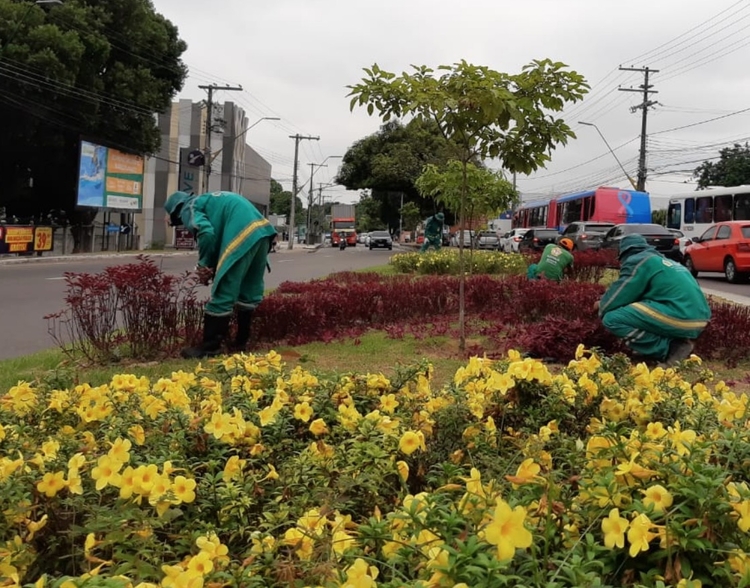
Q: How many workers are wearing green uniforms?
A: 4